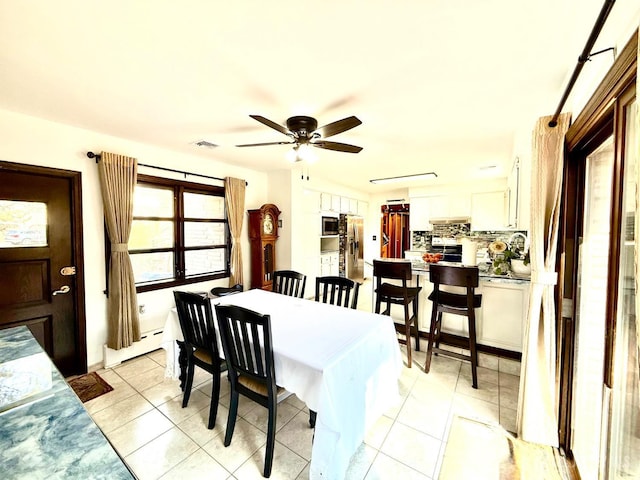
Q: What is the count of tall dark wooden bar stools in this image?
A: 2